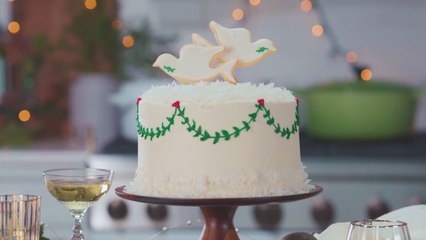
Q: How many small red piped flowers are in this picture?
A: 4